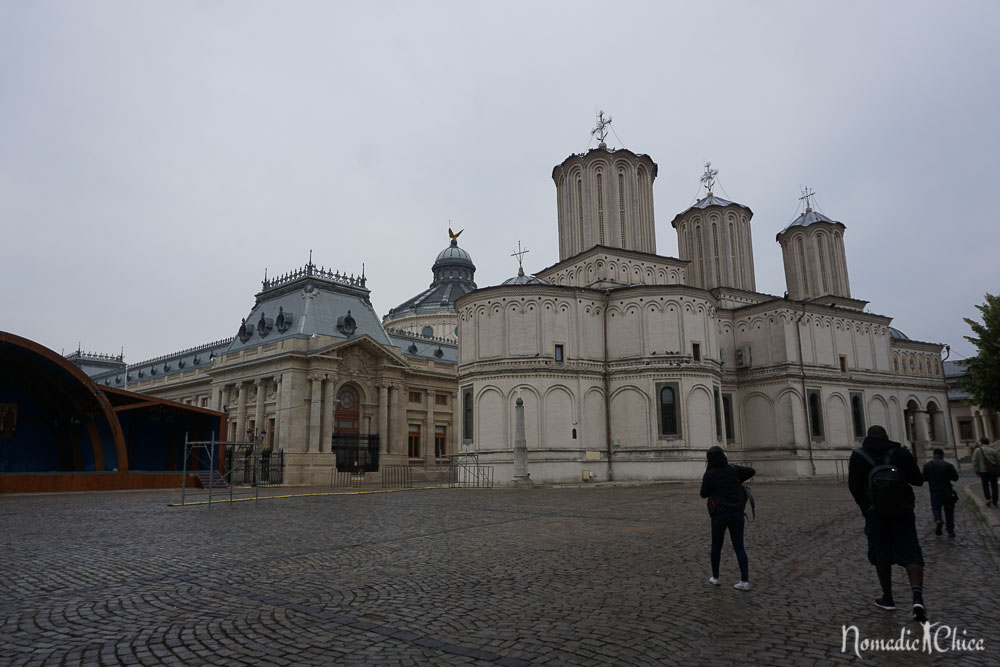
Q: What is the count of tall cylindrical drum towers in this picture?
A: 3